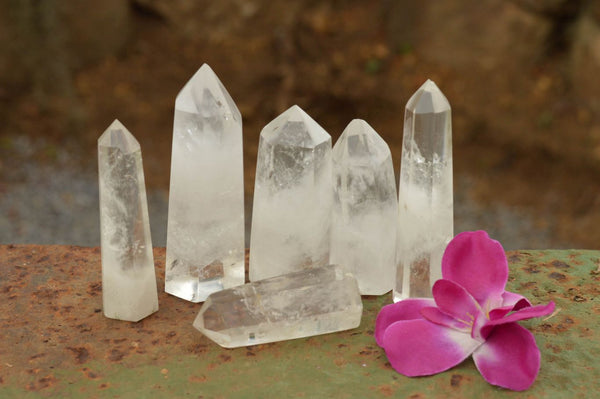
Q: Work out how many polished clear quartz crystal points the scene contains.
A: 6